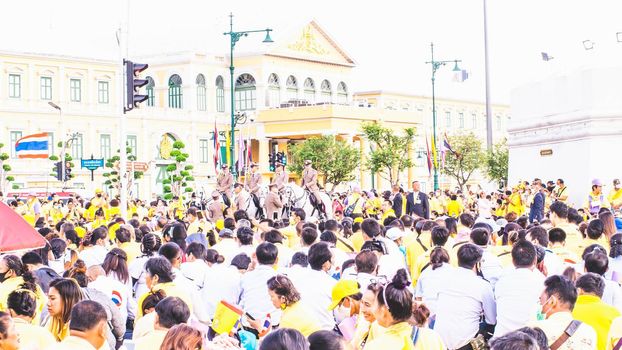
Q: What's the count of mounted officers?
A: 4